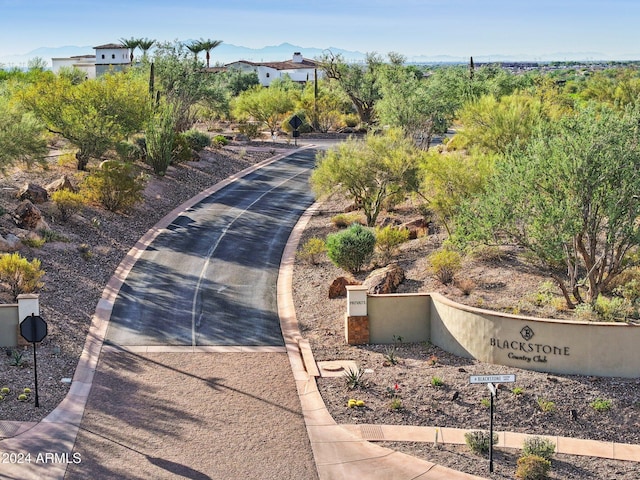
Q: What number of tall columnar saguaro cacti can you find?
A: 3